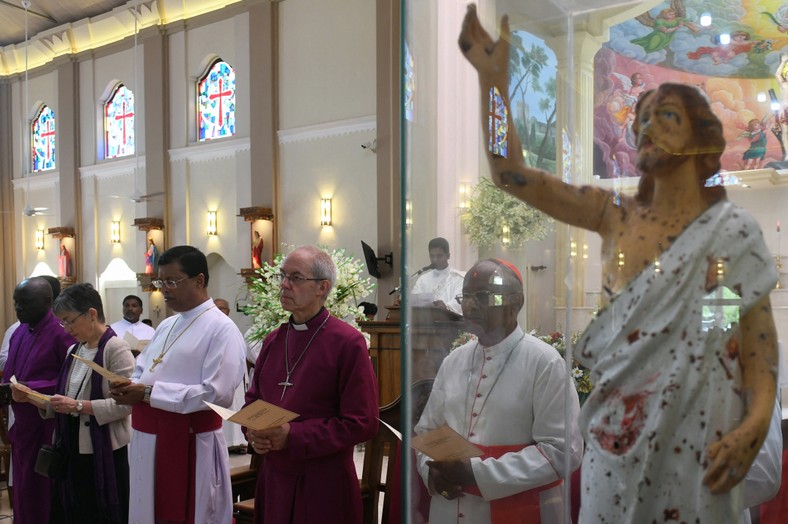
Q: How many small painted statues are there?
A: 3